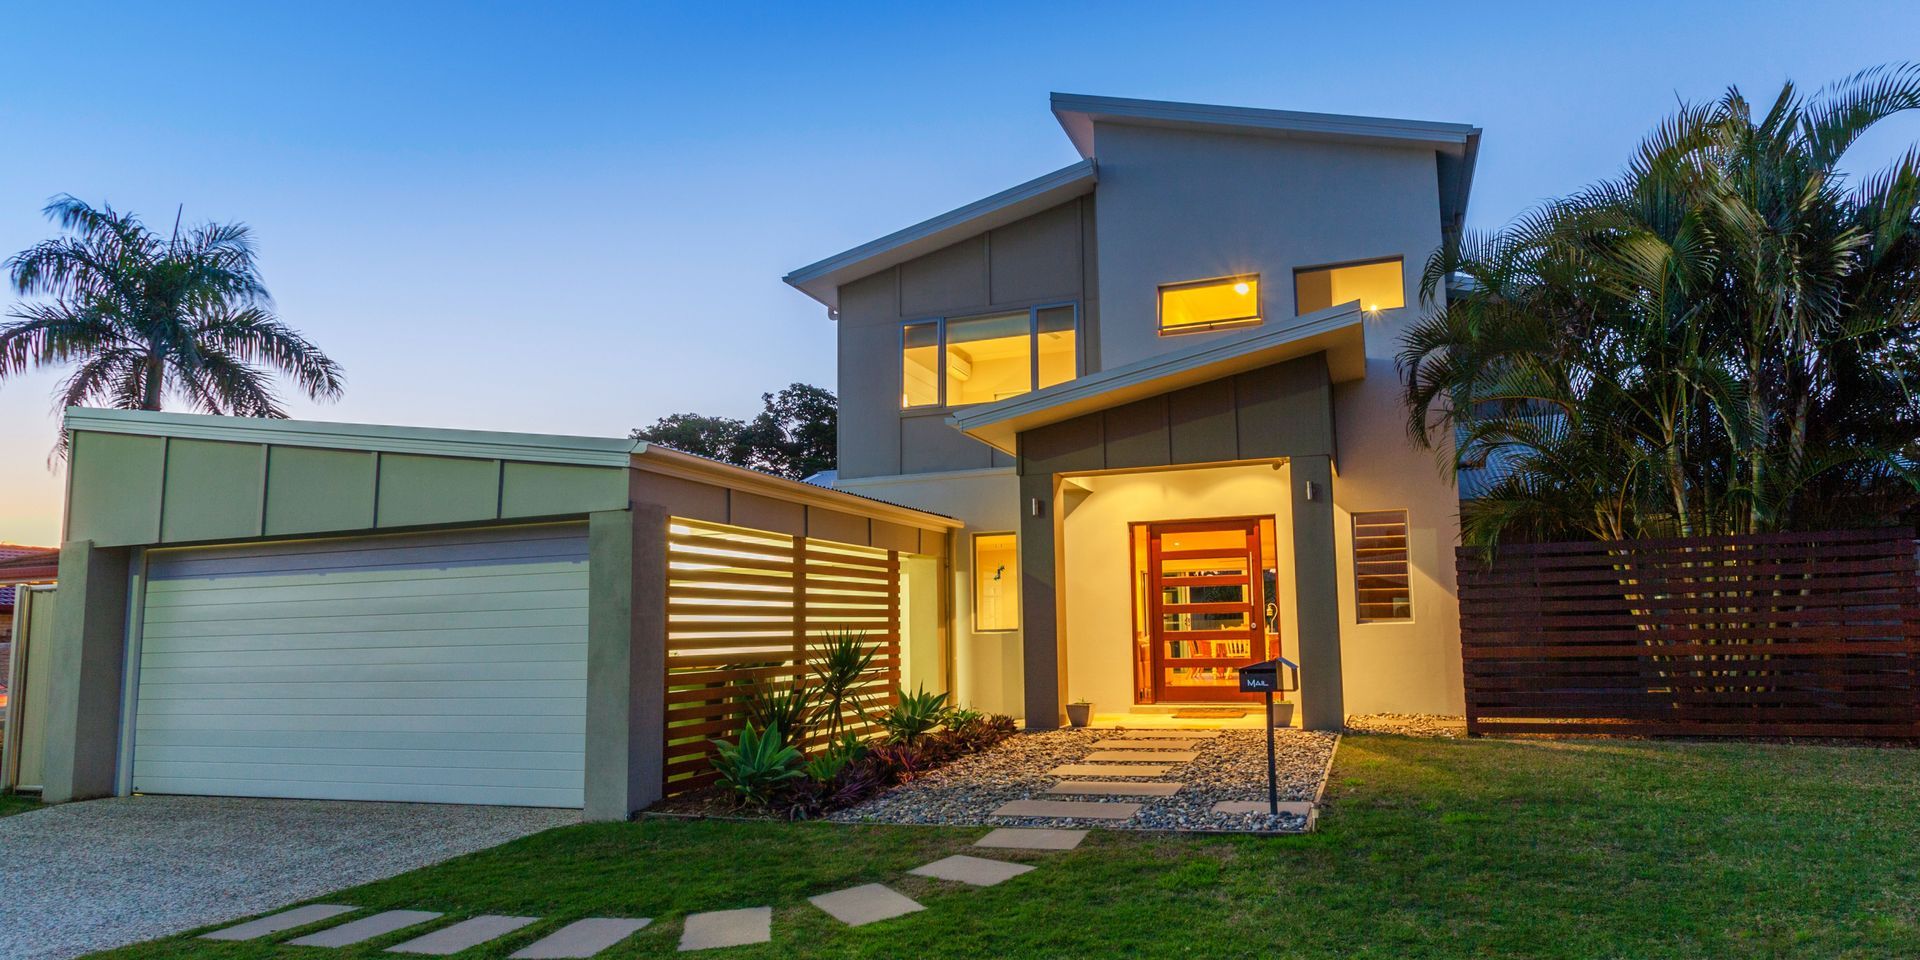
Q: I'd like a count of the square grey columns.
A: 4